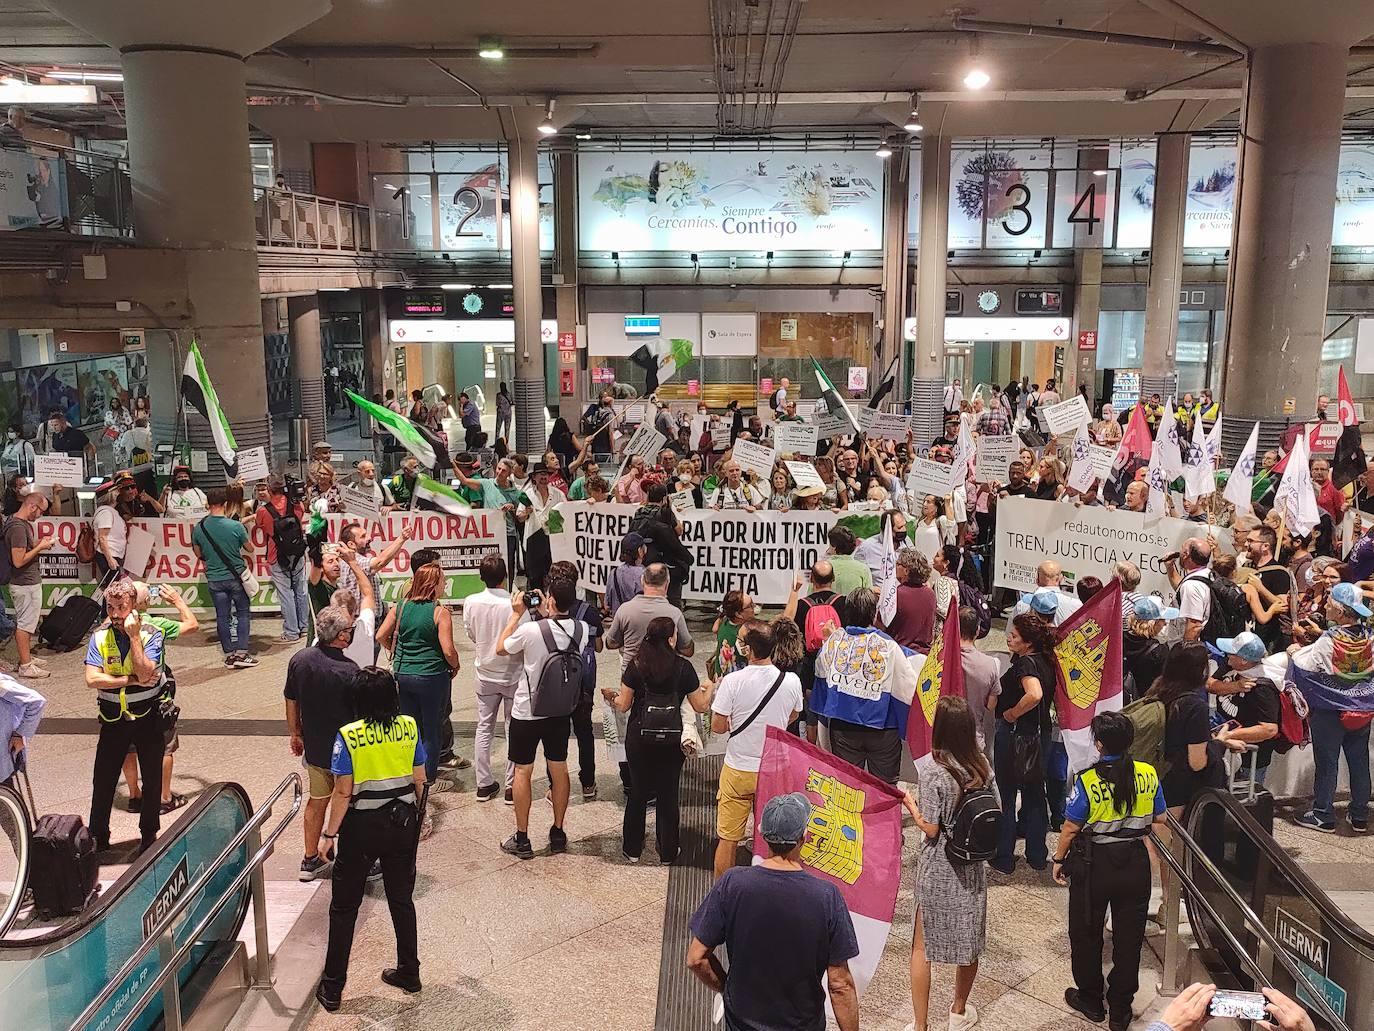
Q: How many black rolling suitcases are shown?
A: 3